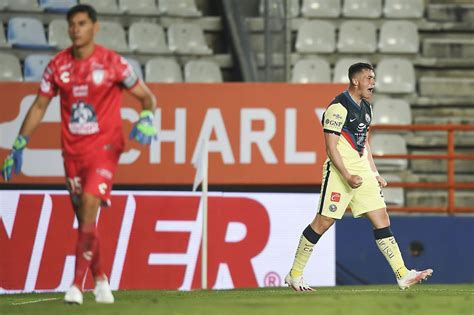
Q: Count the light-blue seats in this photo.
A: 4